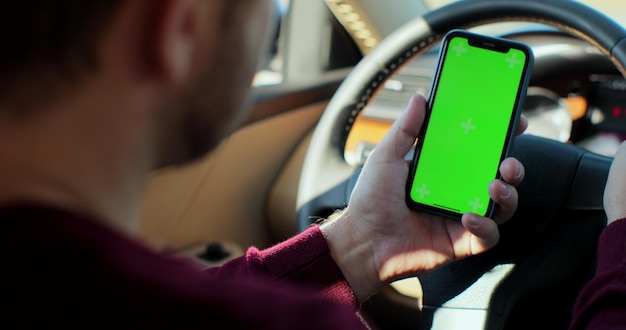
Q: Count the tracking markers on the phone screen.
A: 5